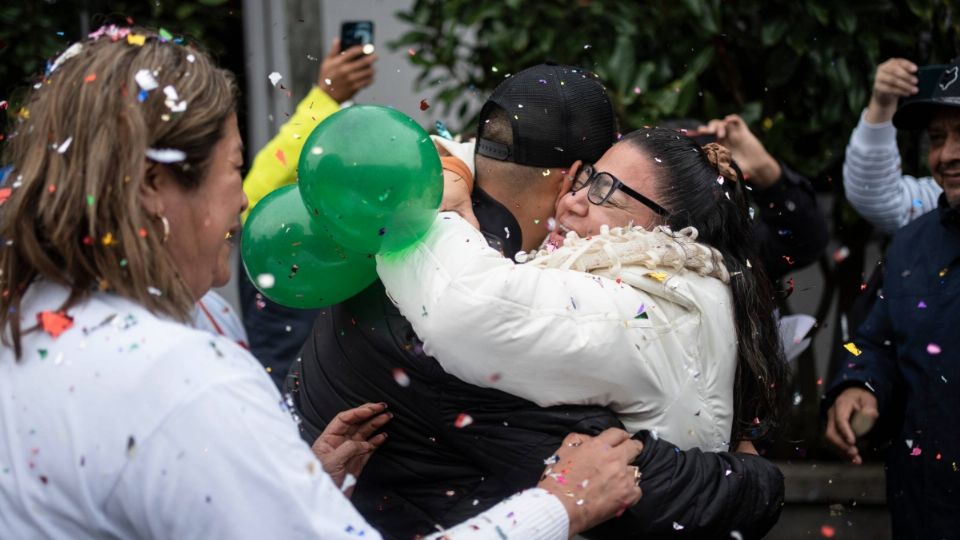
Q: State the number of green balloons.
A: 2